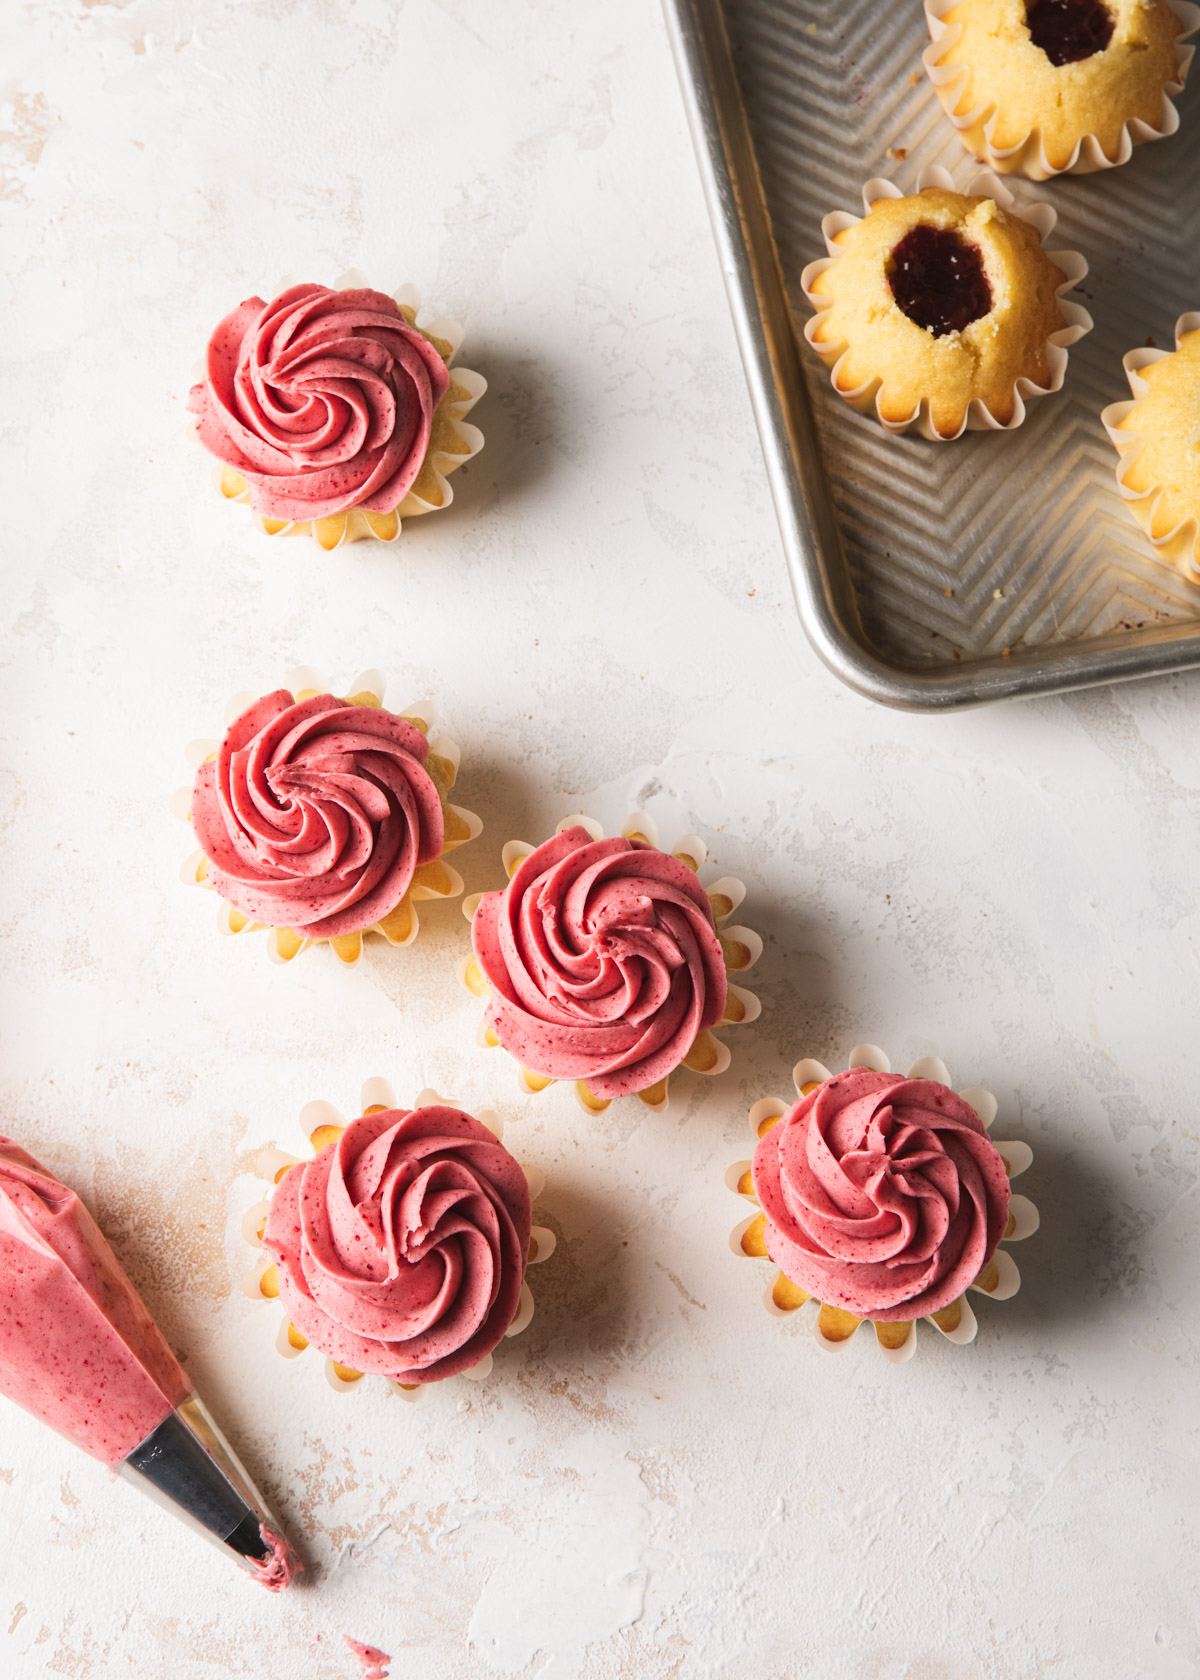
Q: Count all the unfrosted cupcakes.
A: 3